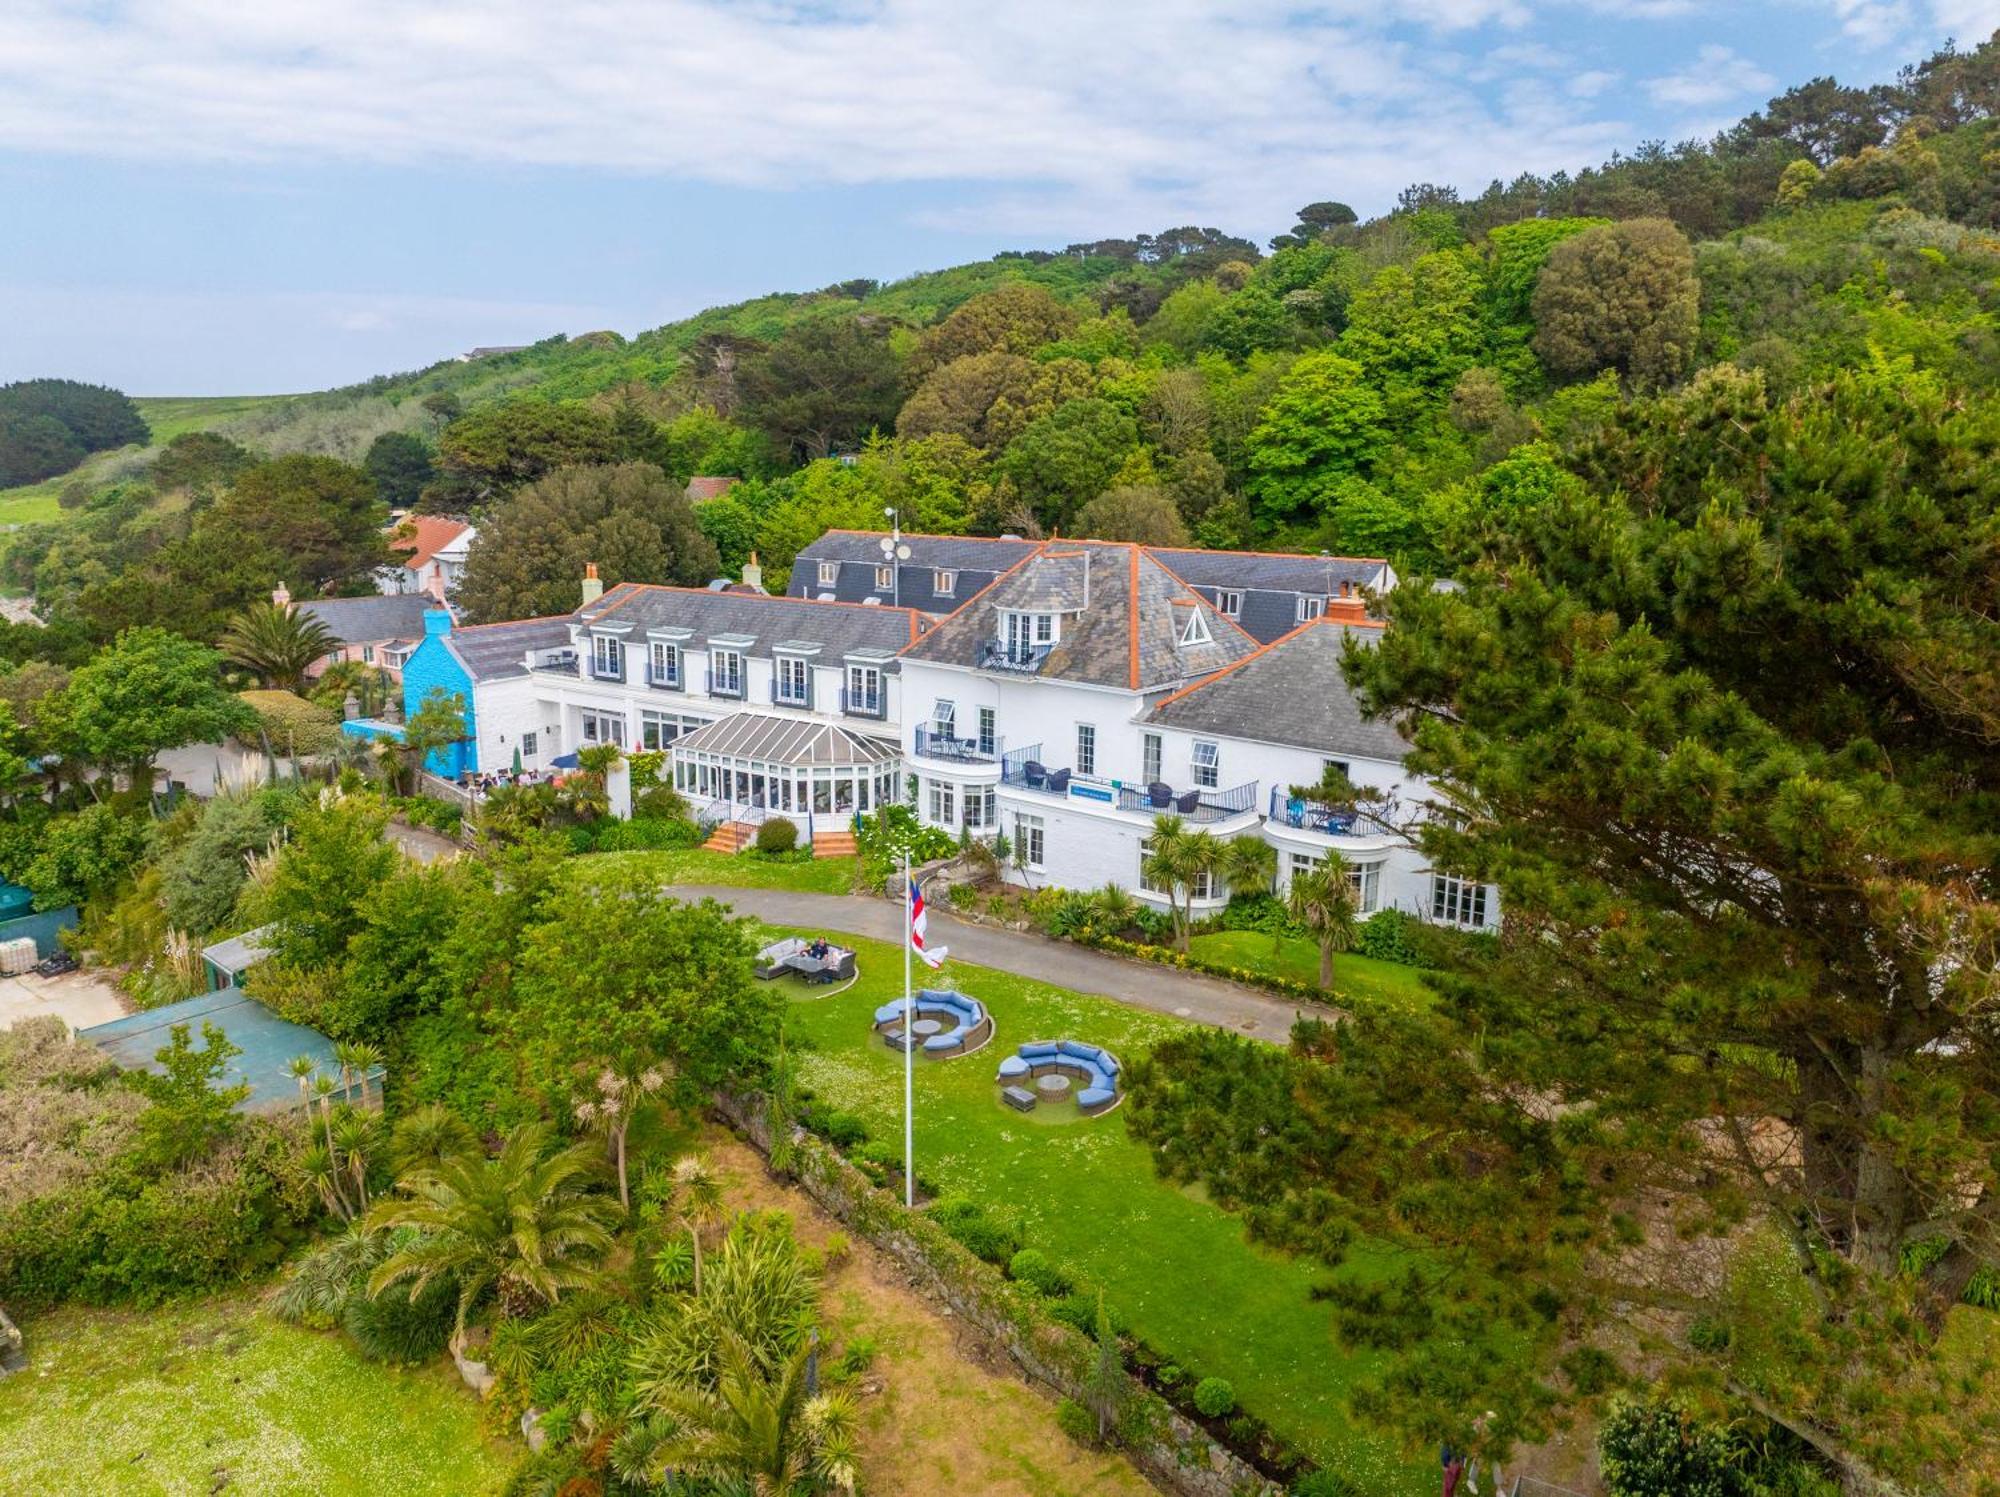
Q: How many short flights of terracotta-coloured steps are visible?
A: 2